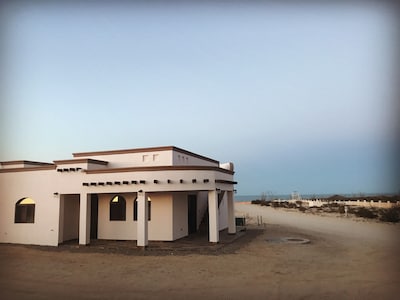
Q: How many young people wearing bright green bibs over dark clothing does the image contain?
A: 0